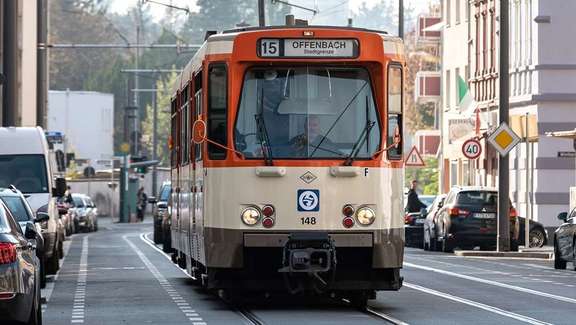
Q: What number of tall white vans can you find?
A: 1